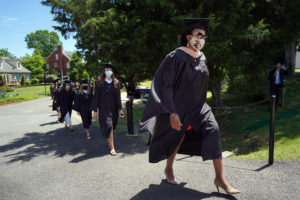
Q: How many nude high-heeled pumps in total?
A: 2